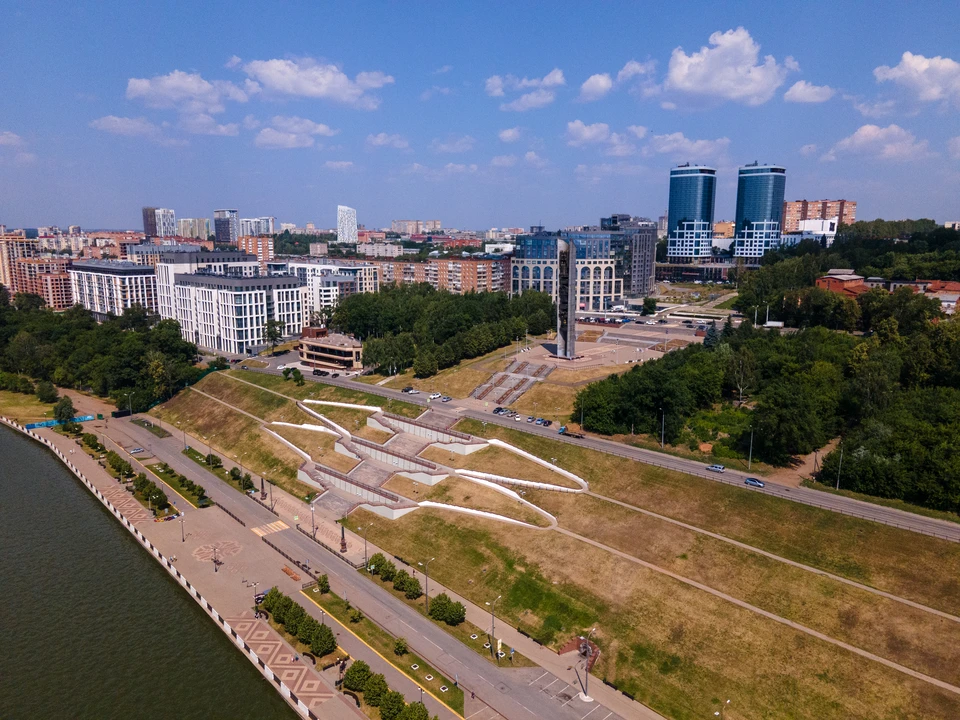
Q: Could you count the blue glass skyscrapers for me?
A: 2